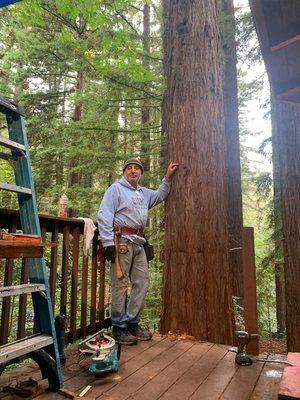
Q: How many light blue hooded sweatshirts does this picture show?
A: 1